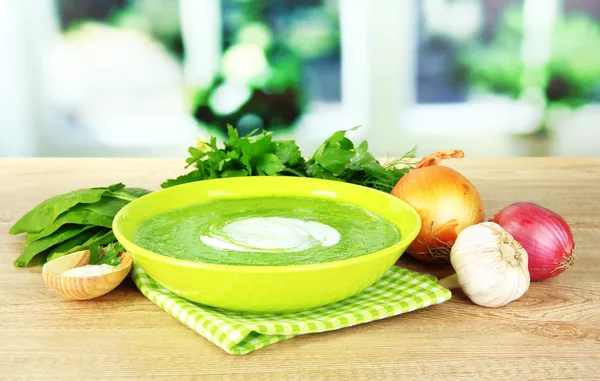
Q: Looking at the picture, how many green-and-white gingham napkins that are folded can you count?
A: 1